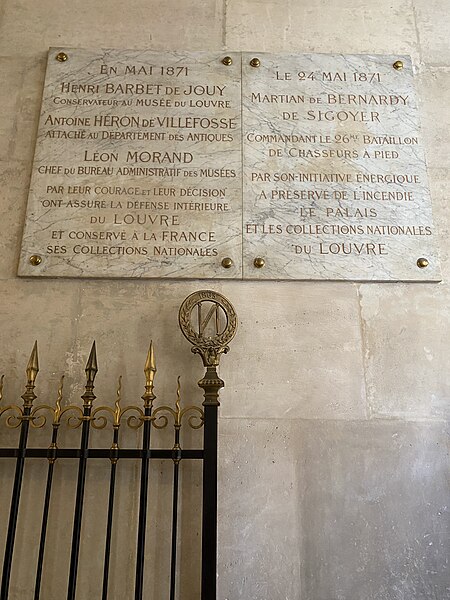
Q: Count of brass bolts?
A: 8